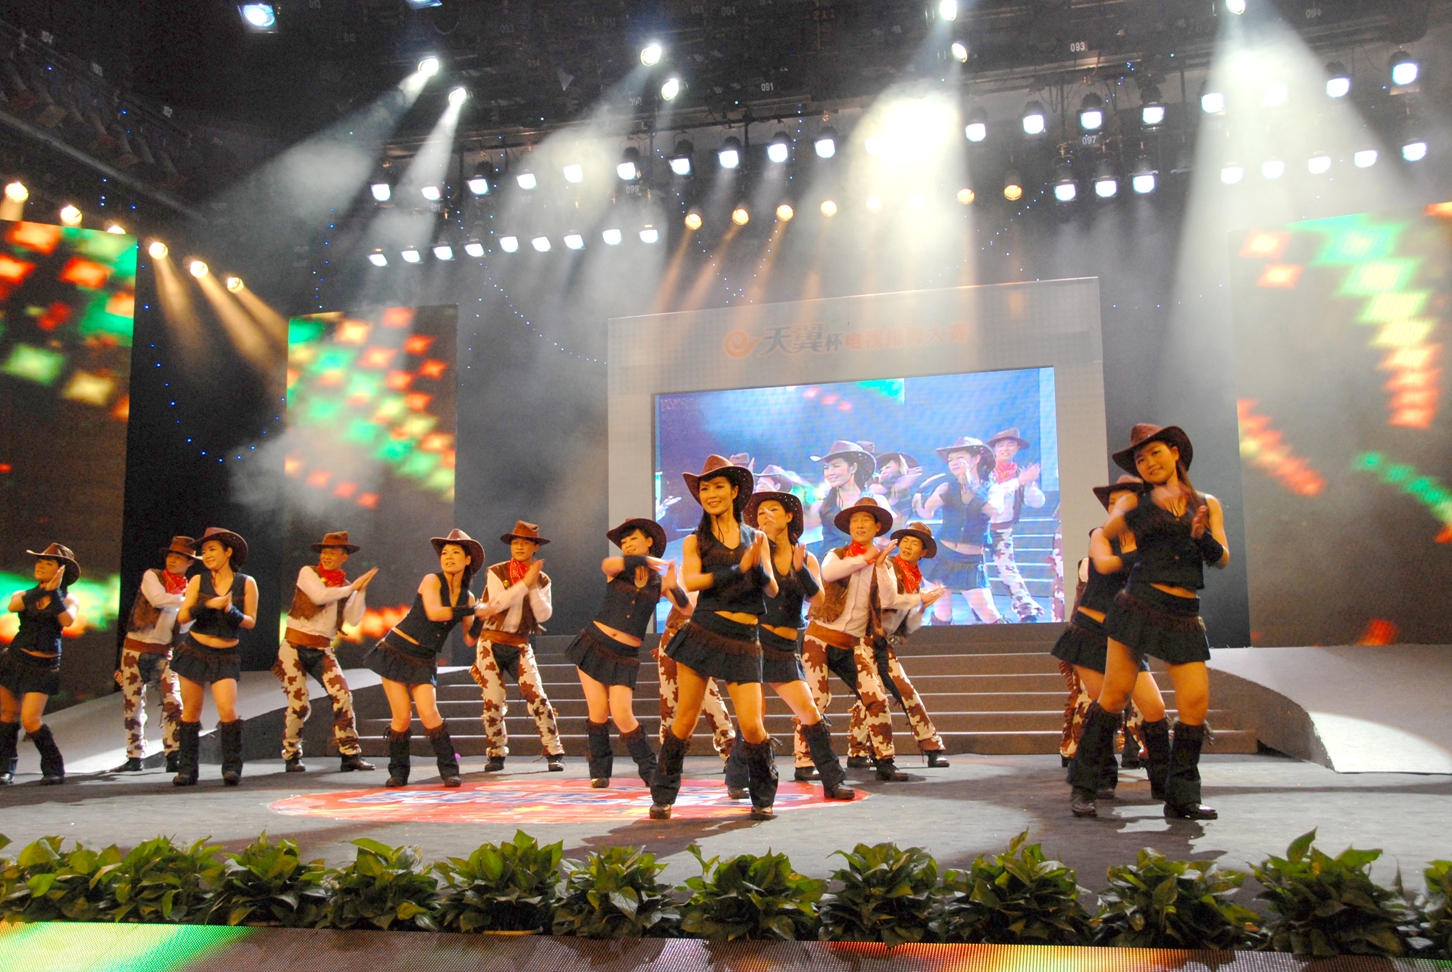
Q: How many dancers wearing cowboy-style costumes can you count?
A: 15